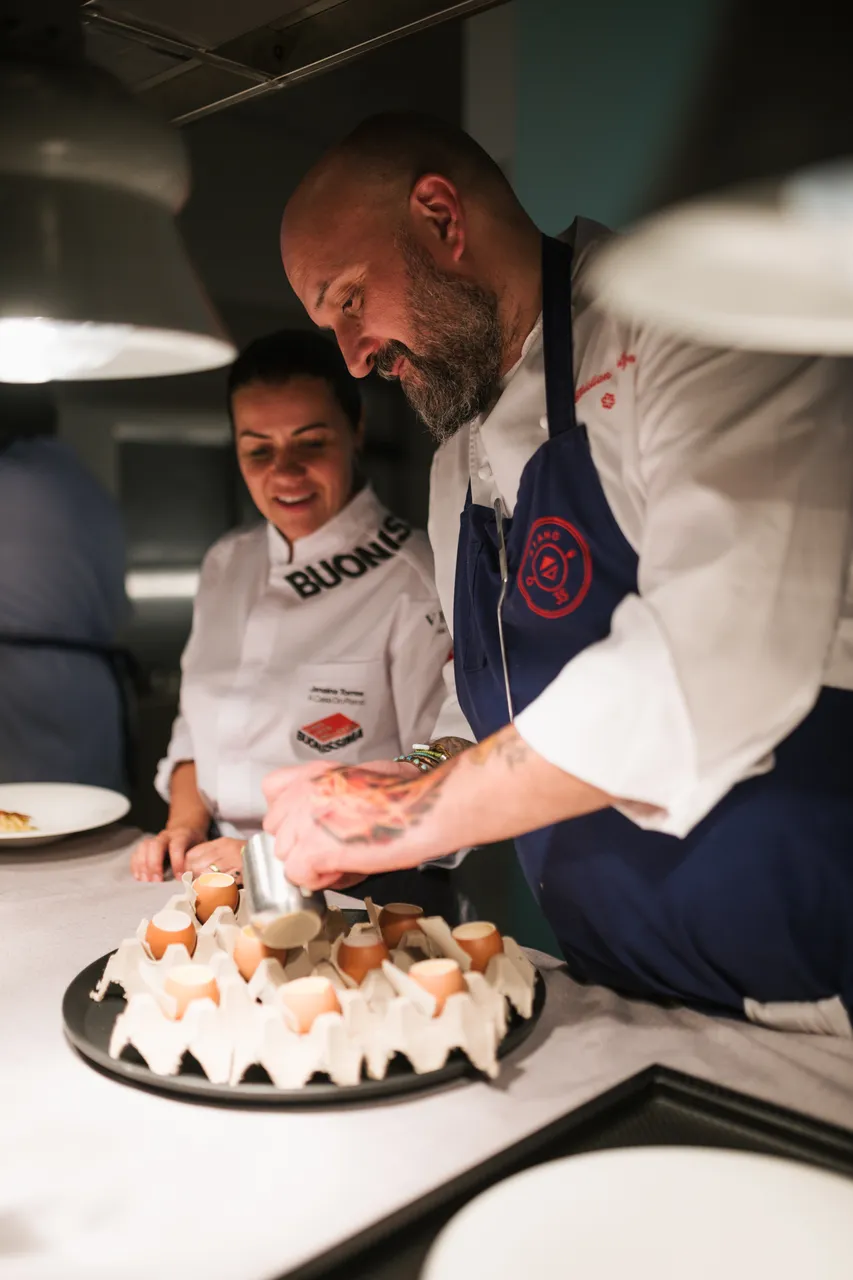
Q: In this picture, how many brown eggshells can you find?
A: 9